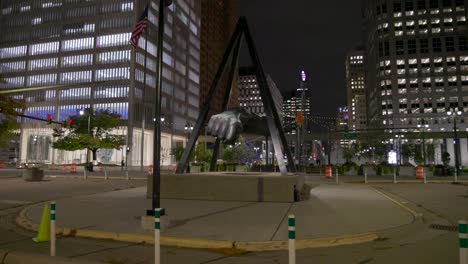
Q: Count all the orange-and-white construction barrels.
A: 6